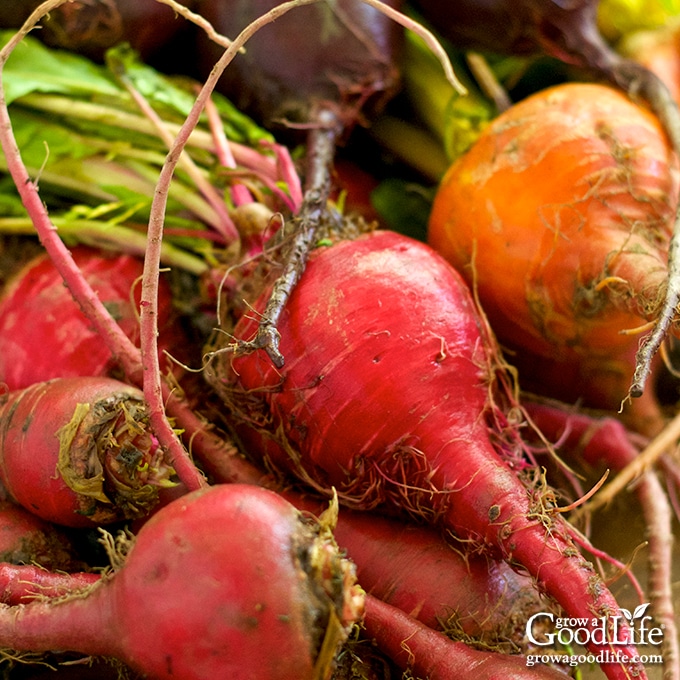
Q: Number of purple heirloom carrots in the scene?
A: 0